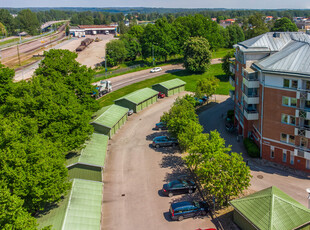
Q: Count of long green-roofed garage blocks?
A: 5